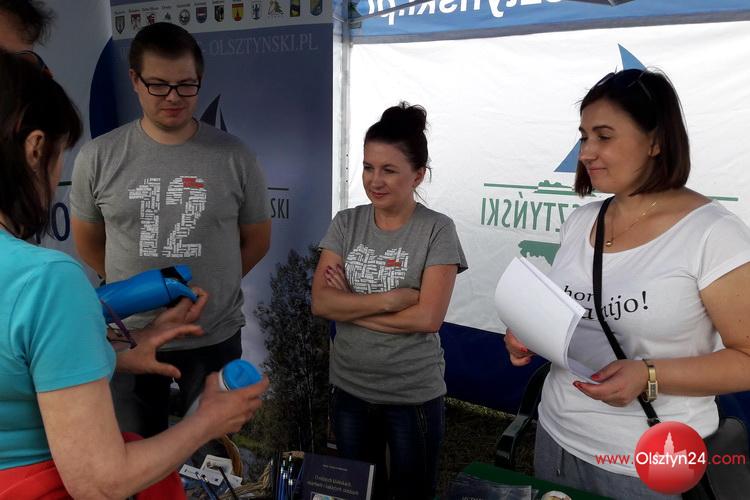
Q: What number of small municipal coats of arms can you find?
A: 12